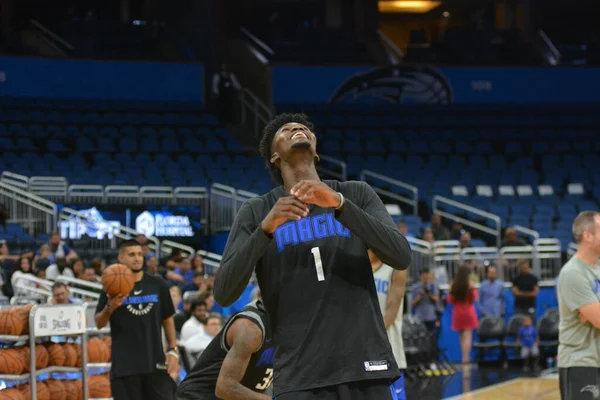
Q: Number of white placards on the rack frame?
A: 1